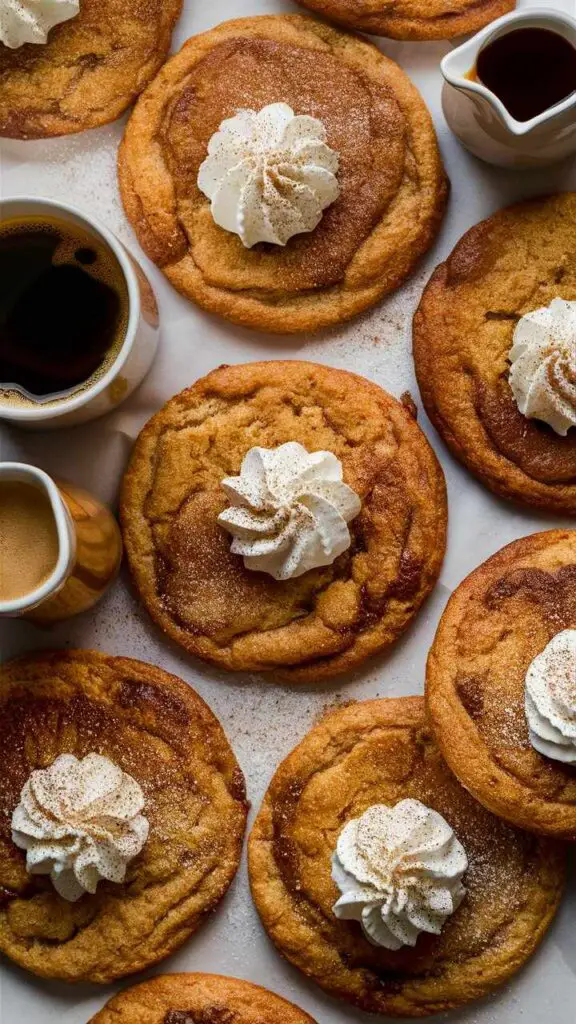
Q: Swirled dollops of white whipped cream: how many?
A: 7